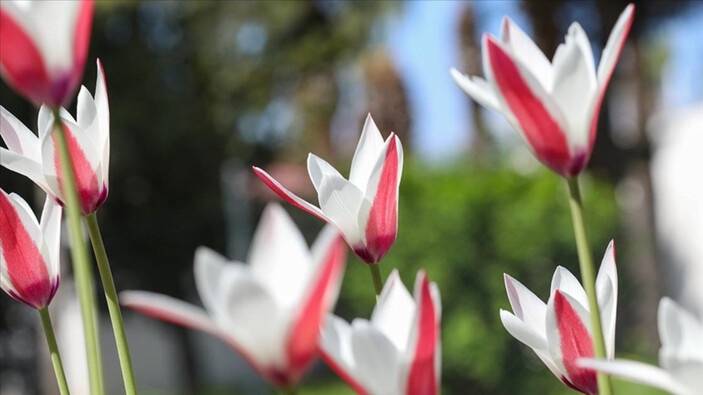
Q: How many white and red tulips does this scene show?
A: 9